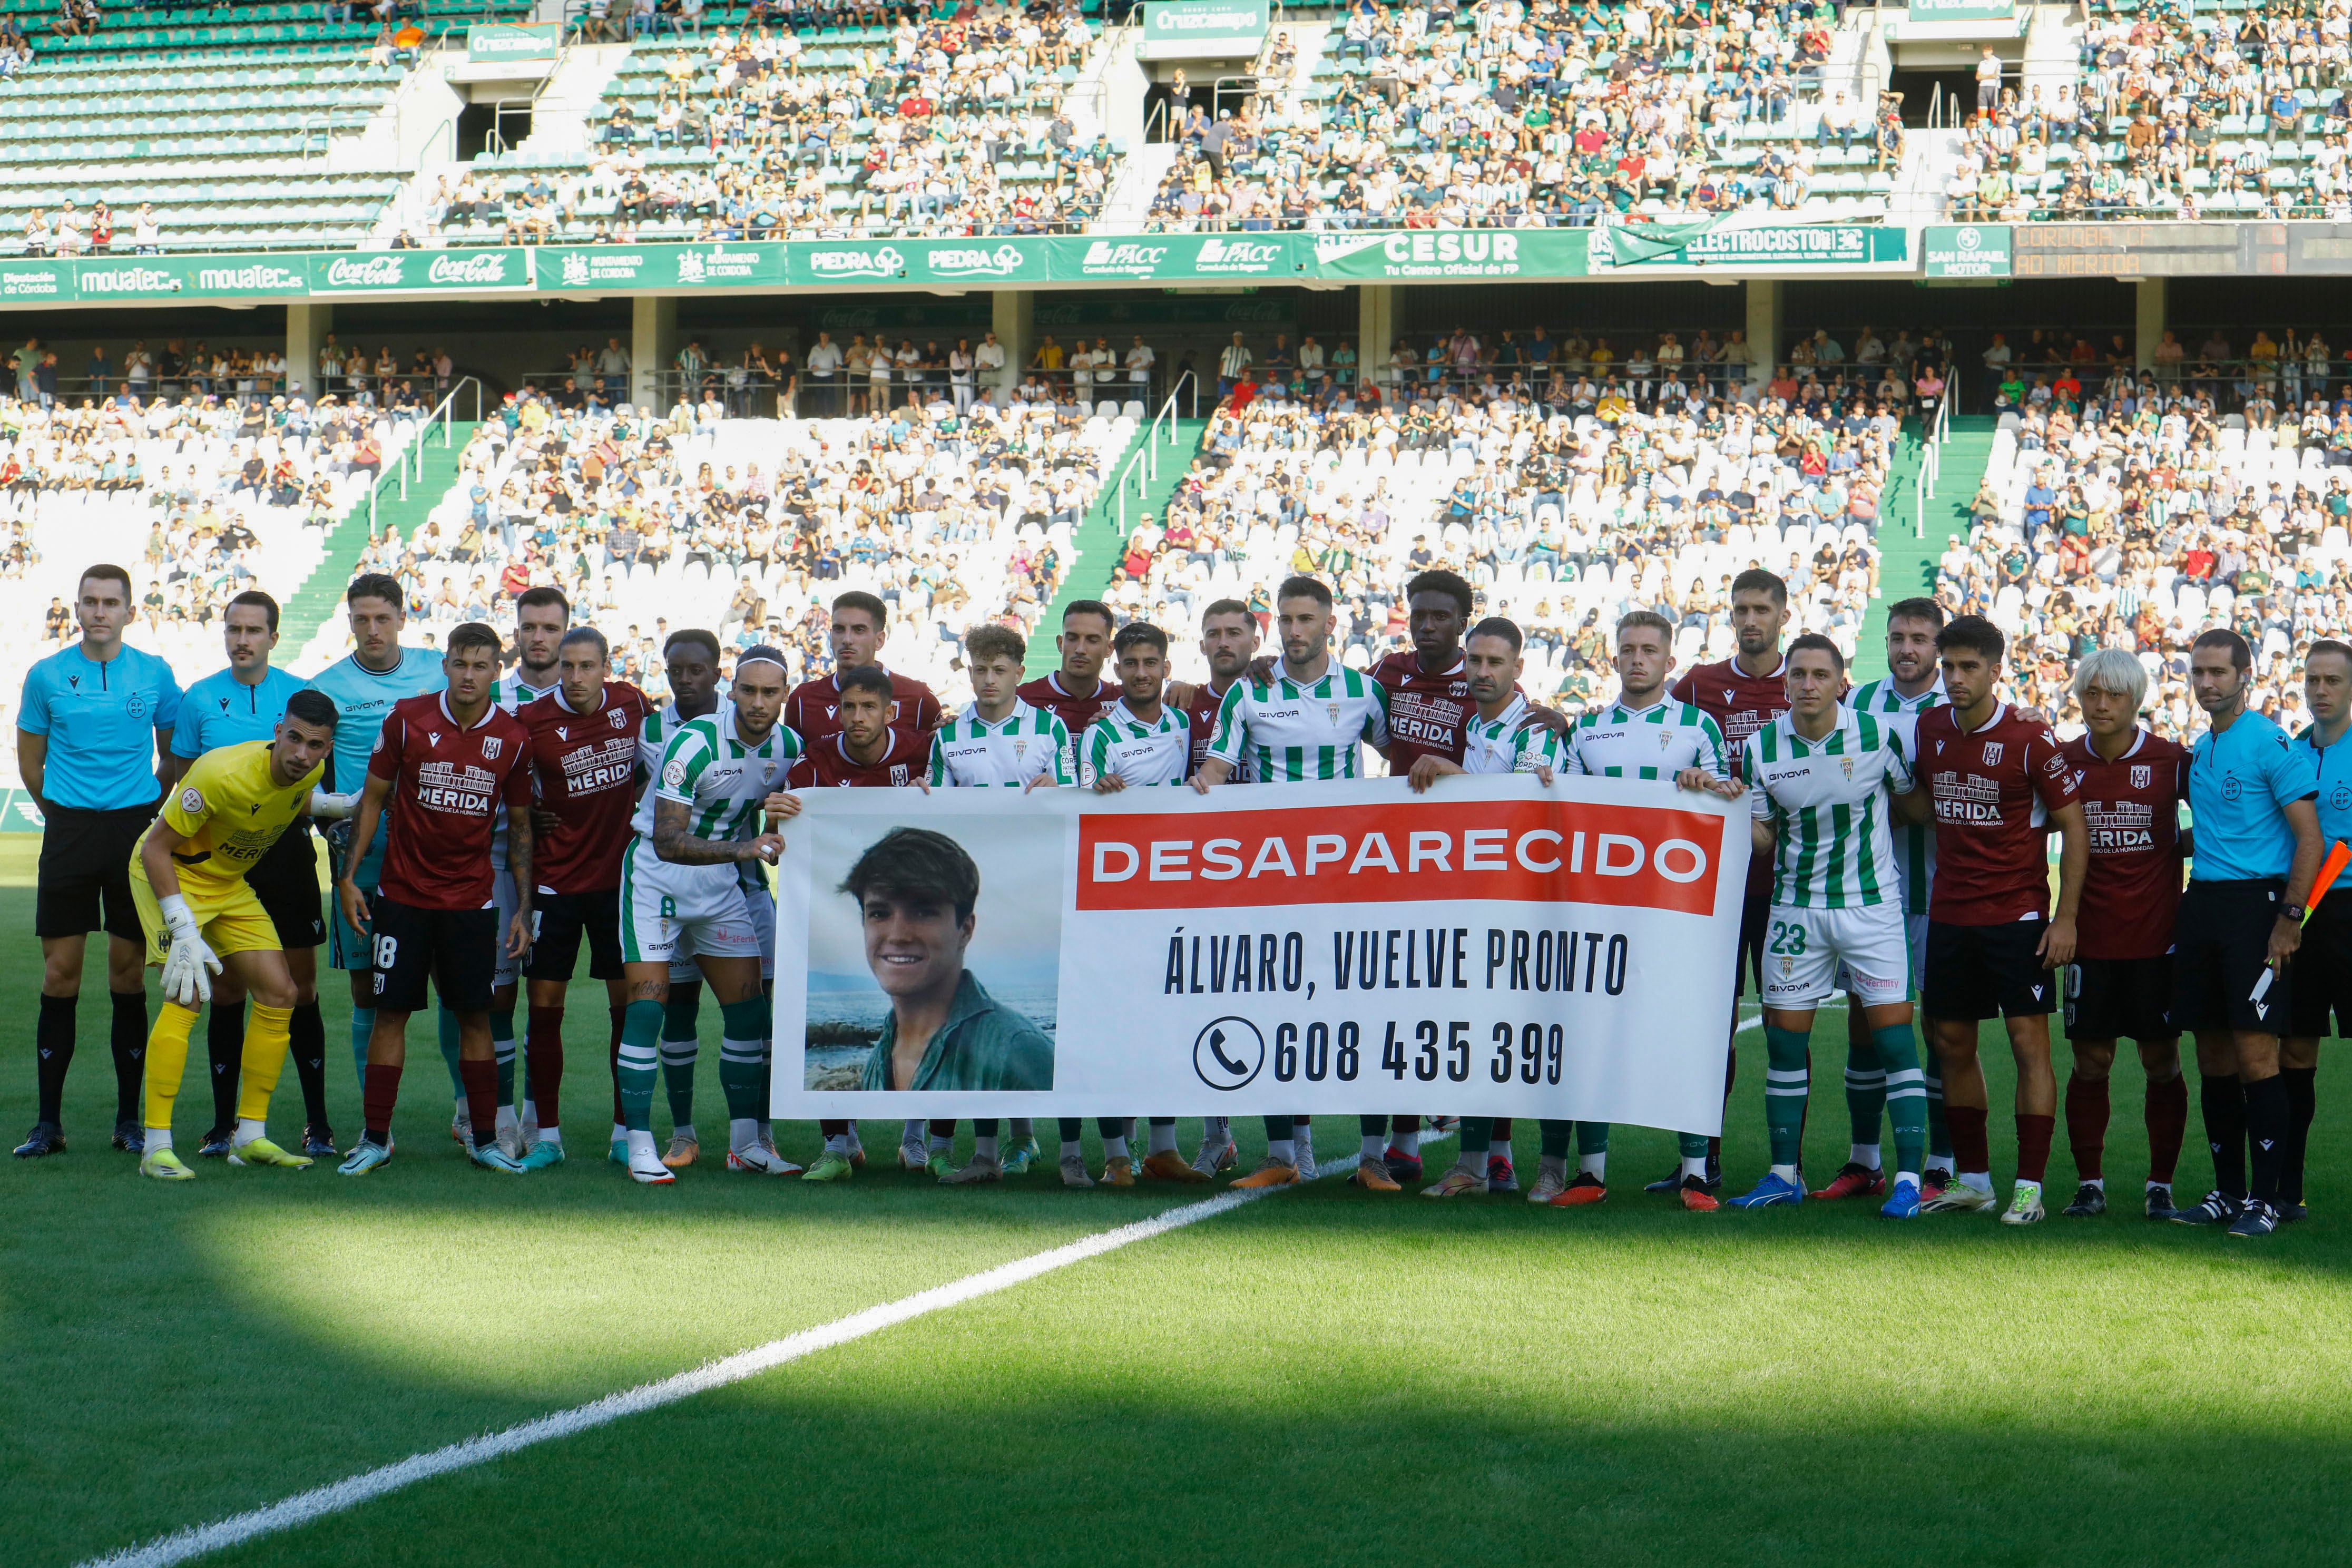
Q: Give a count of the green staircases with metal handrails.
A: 3